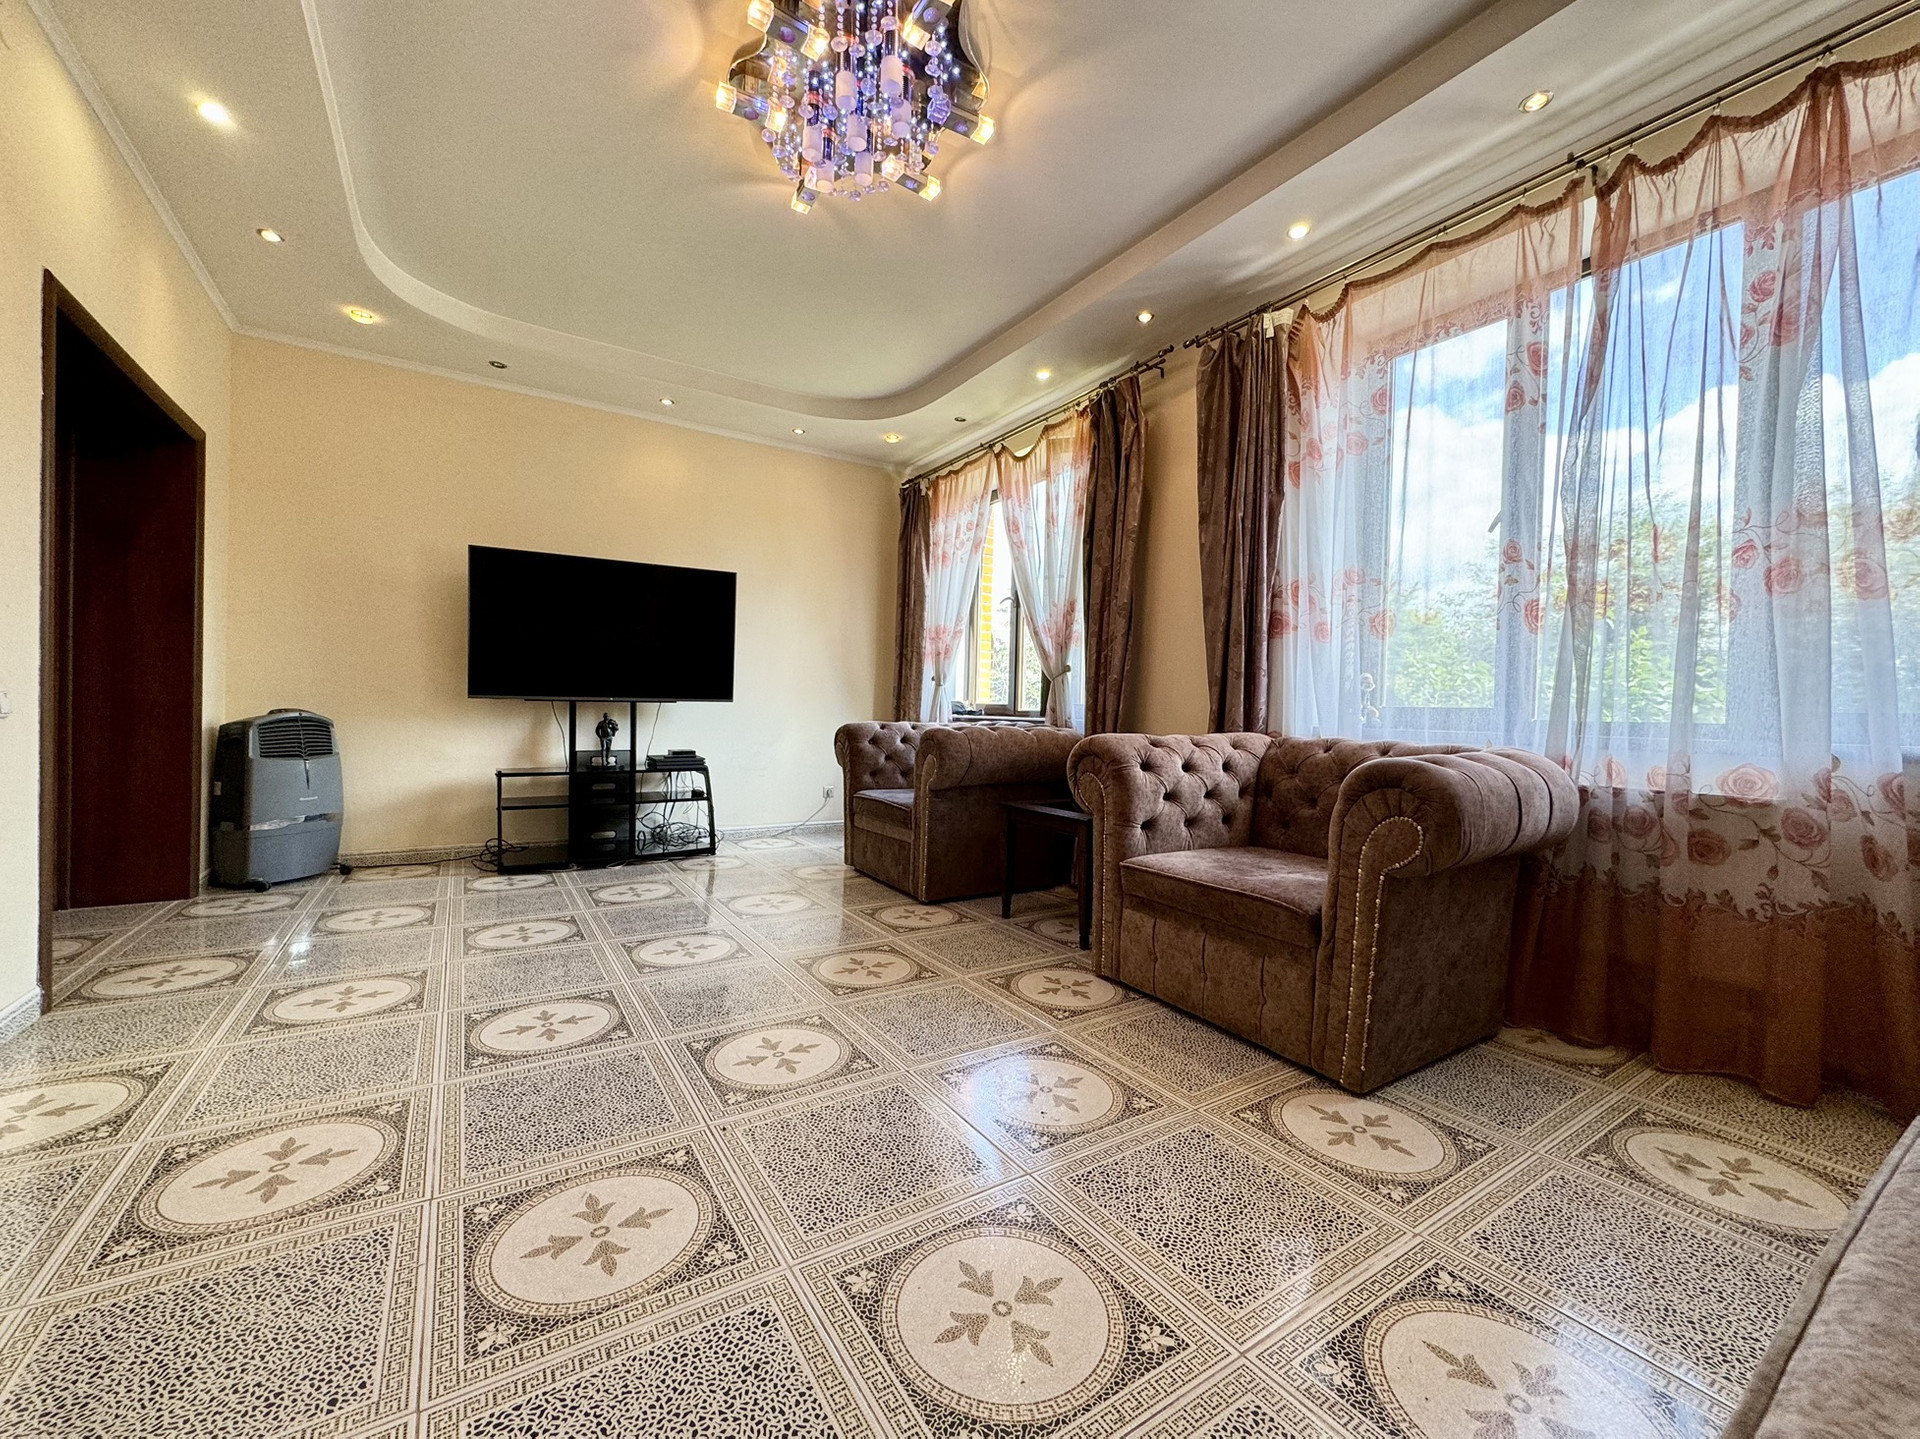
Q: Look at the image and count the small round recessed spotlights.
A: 12